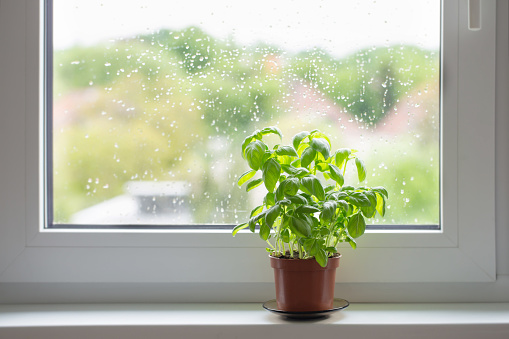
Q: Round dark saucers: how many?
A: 1